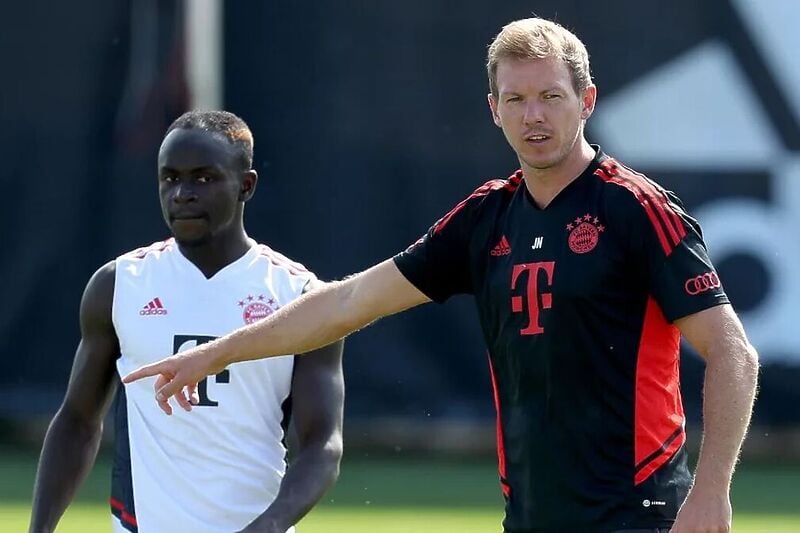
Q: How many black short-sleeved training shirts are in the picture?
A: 1